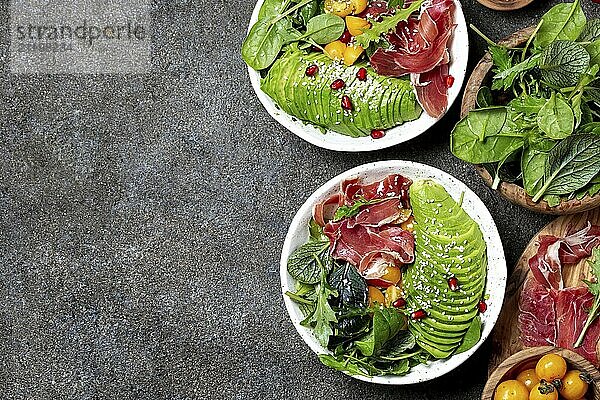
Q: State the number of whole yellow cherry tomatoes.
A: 5